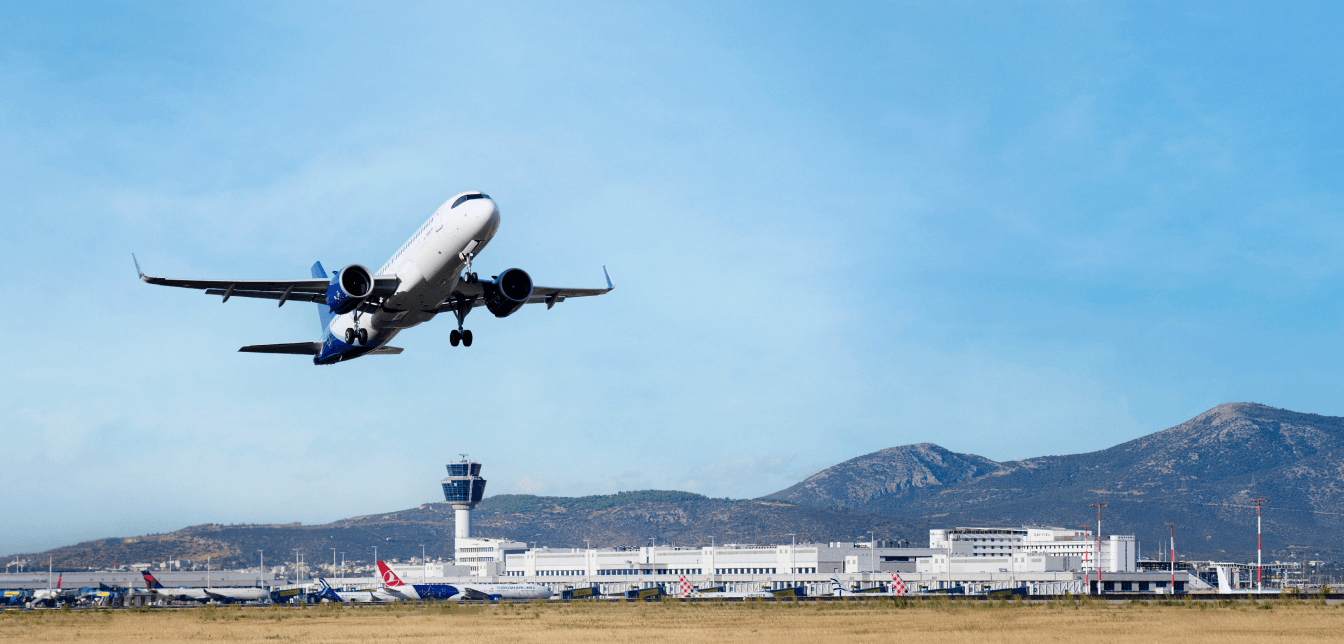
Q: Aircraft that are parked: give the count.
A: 8